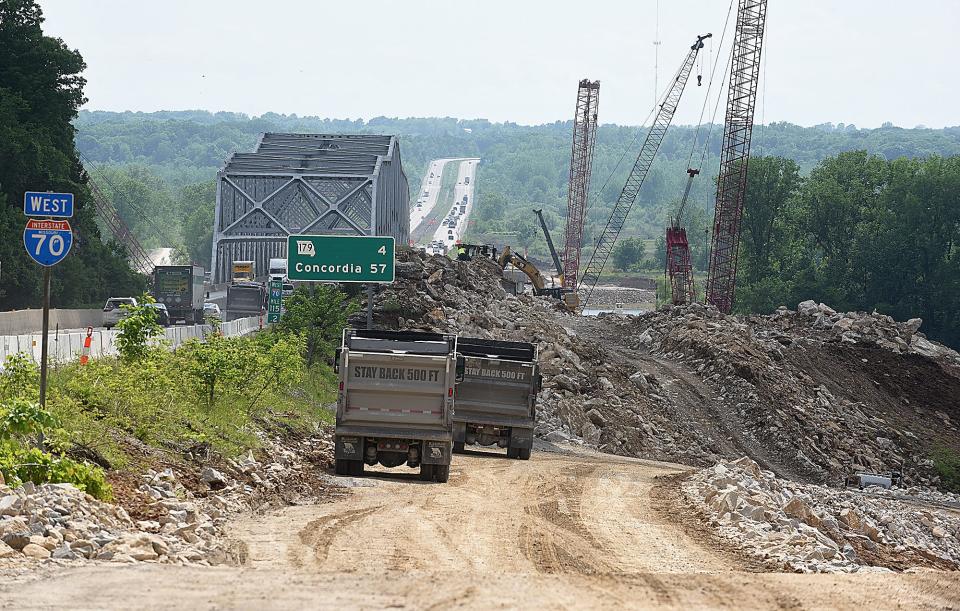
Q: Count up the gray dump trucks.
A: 2